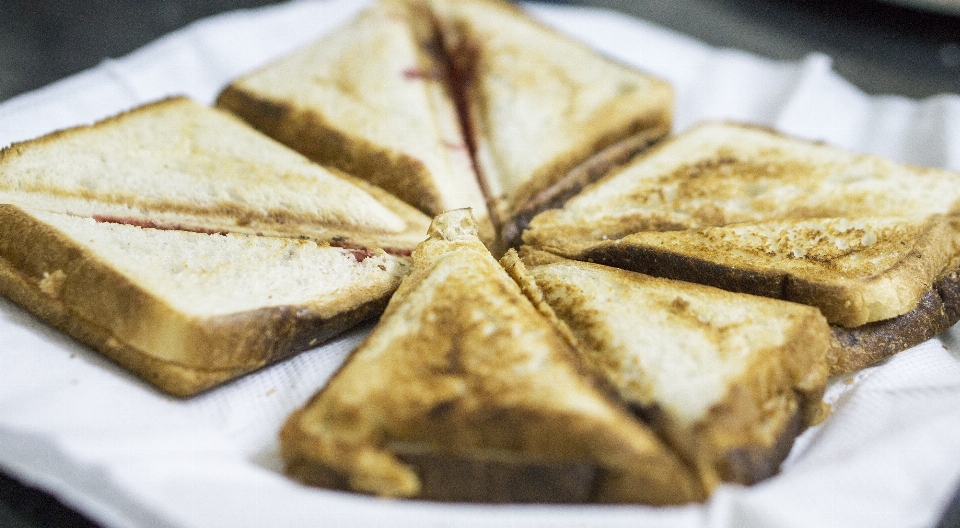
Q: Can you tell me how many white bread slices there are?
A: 8